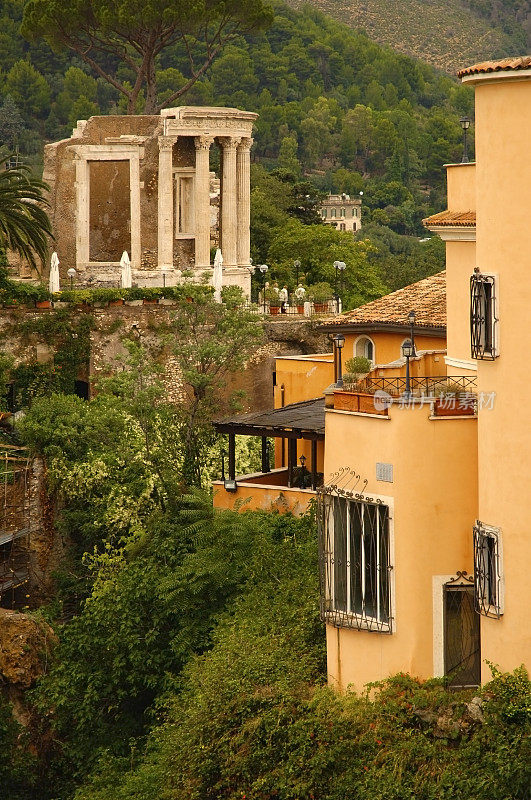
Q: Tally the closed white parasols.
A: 3